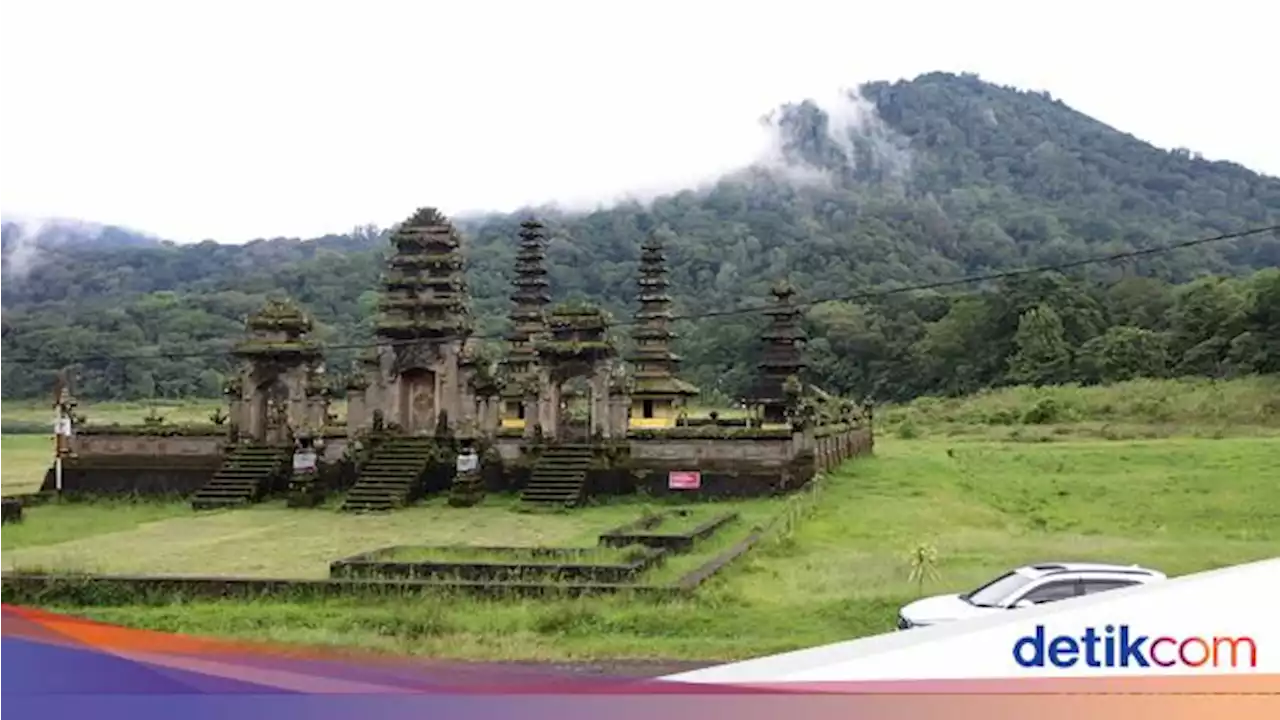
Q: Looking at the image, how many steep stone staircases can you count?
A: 3